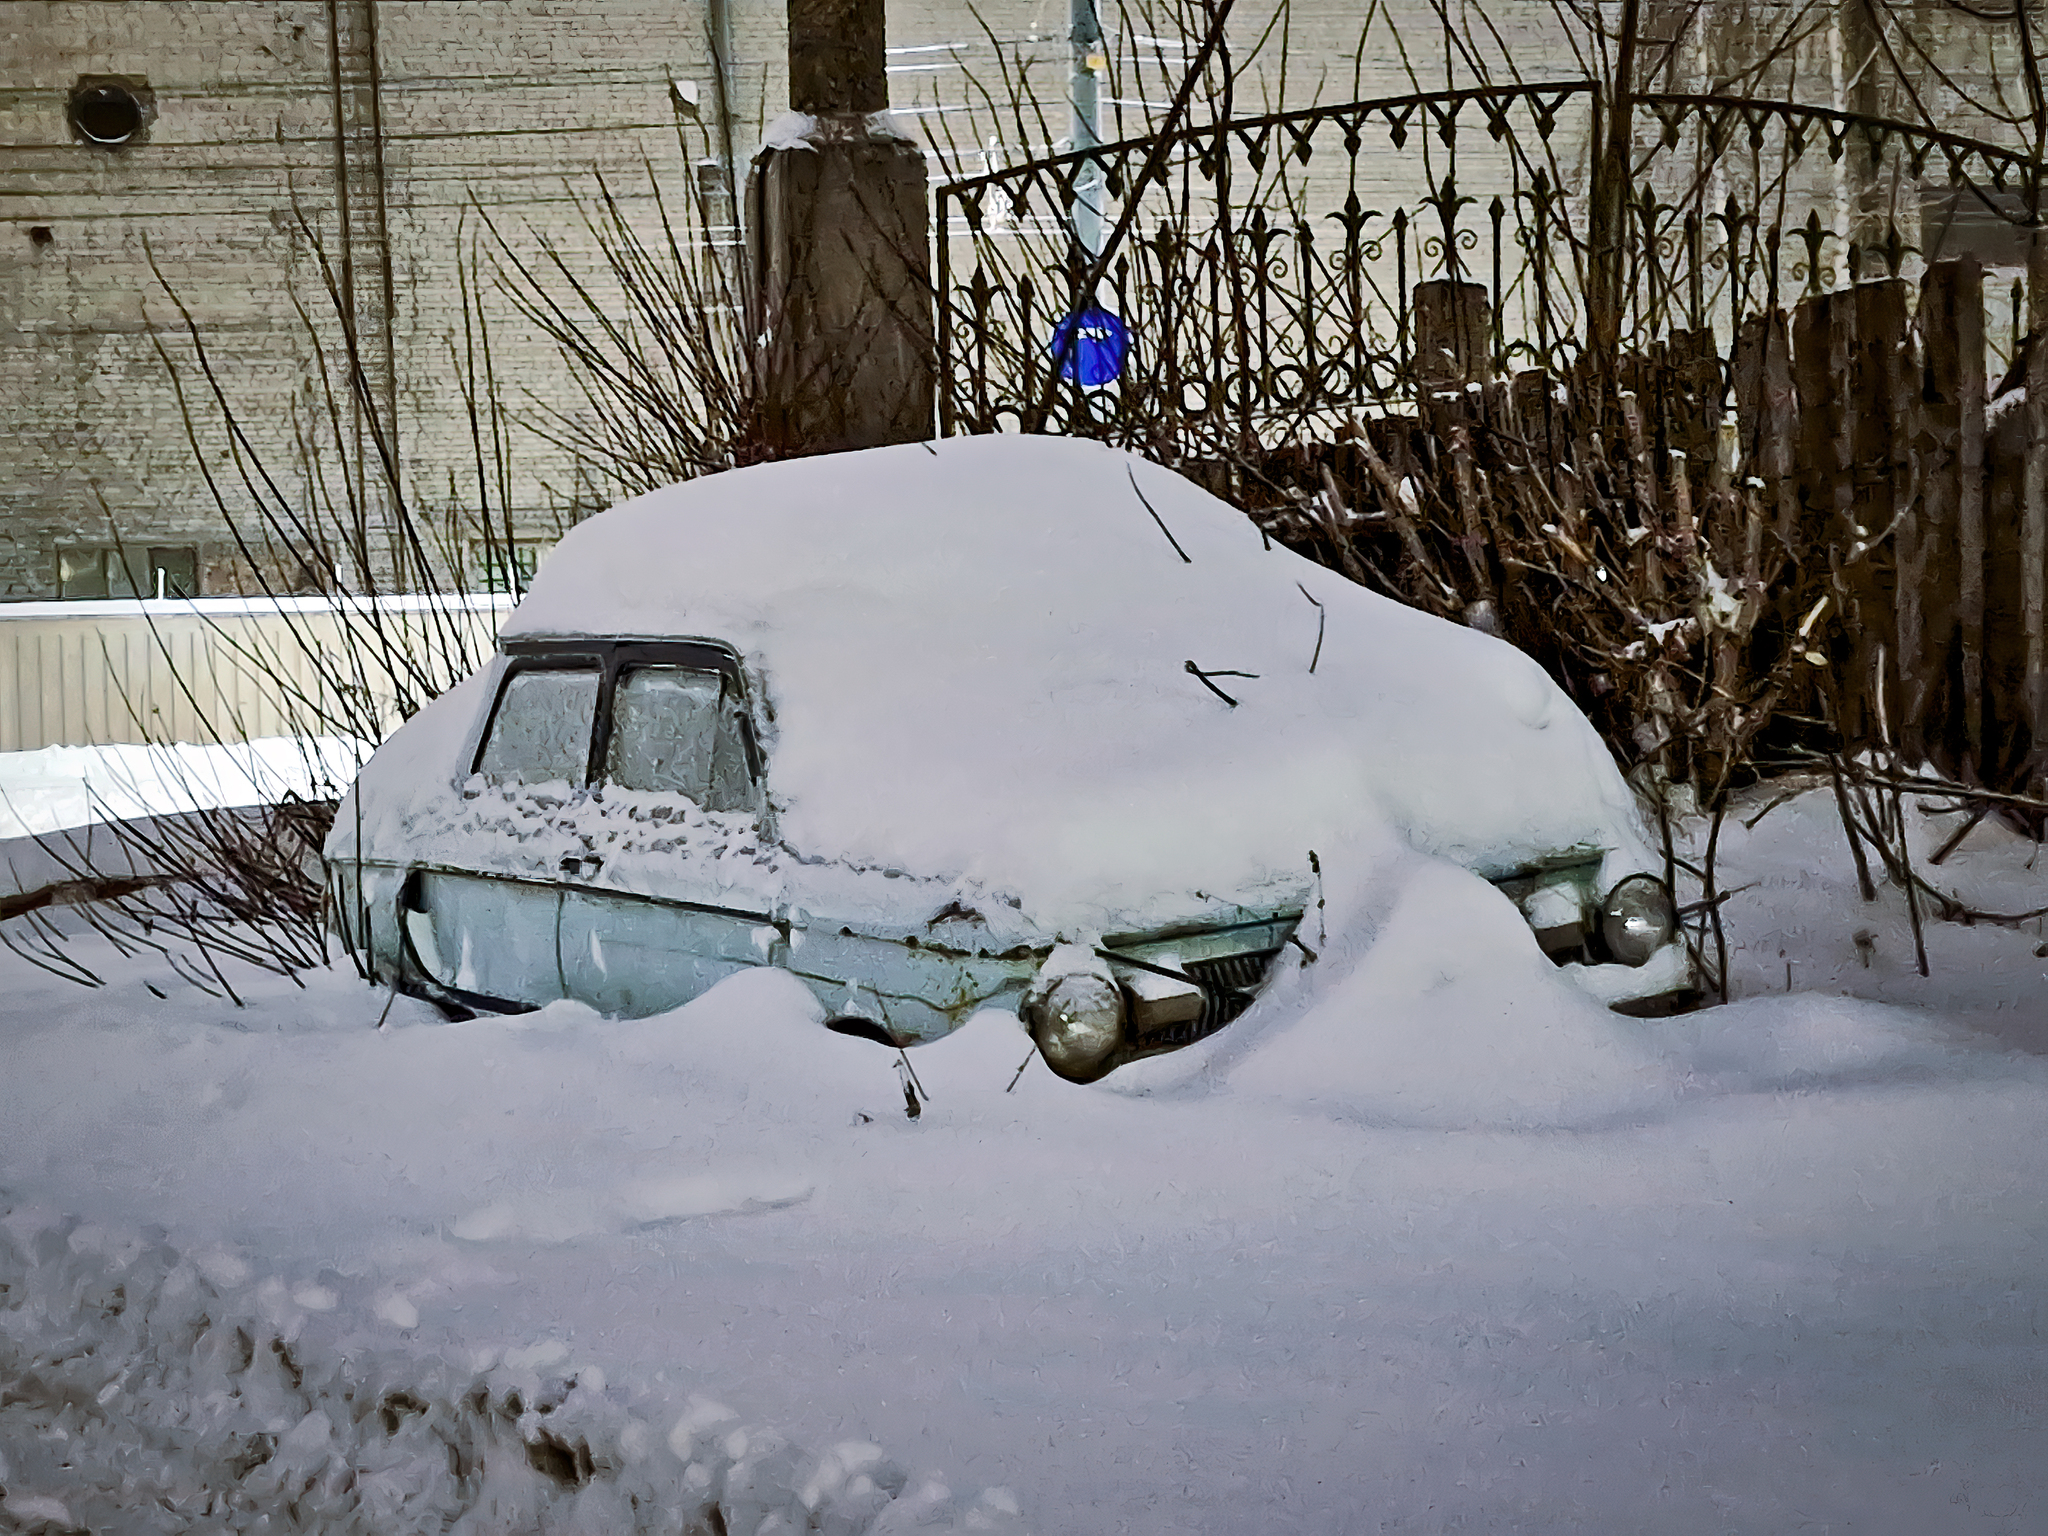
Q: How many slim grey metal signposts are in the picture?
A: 1